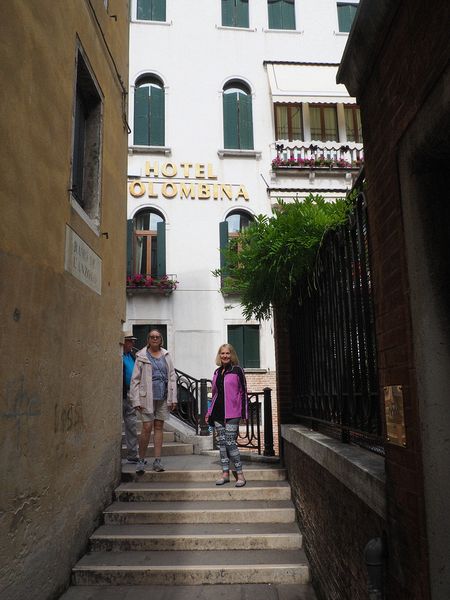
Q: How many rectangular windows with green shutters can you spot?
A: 6